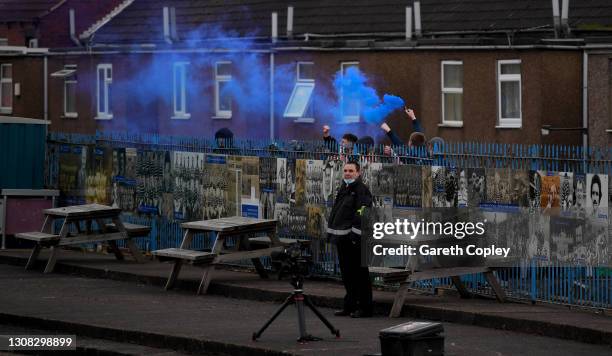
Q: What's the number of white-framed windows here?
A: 9